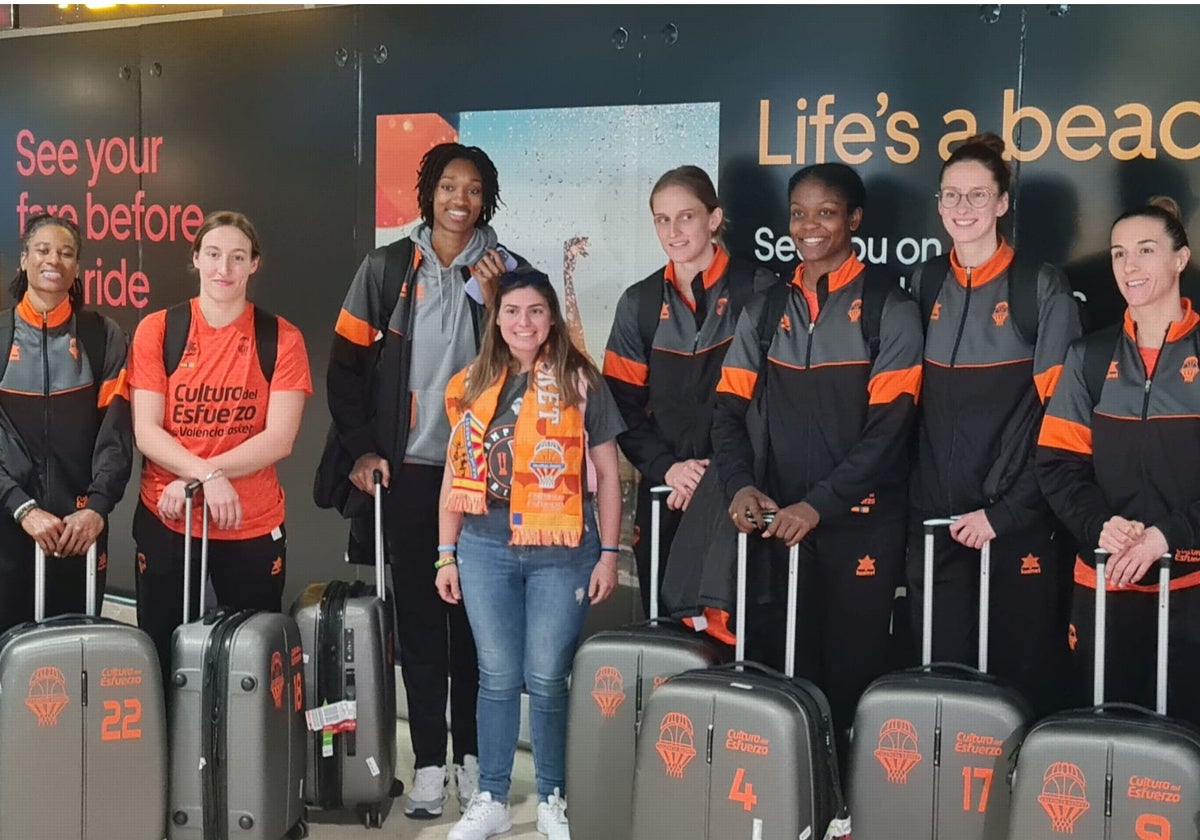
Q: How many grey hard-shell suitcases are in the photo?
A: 7